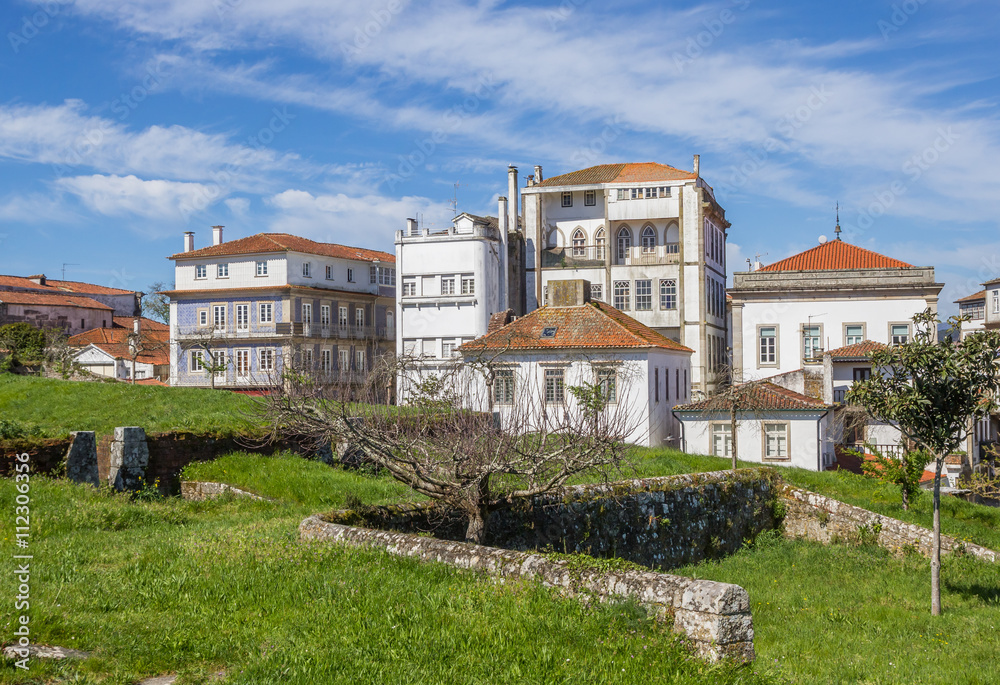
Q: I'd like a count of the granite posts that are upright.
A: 2